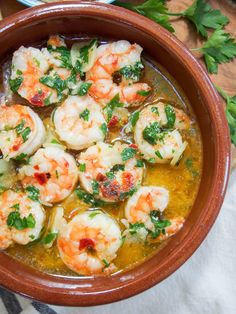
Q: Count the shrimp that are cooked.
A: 10